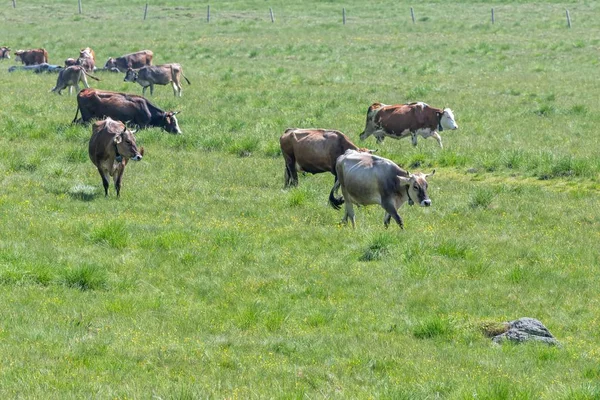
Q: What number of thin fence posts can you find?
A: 9